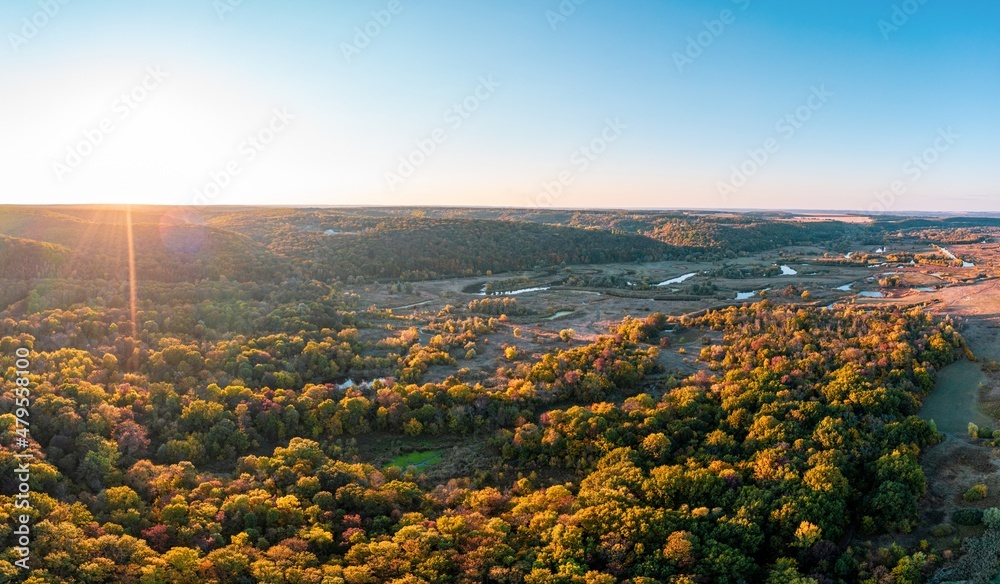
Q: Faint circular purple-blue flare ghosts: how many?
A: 1